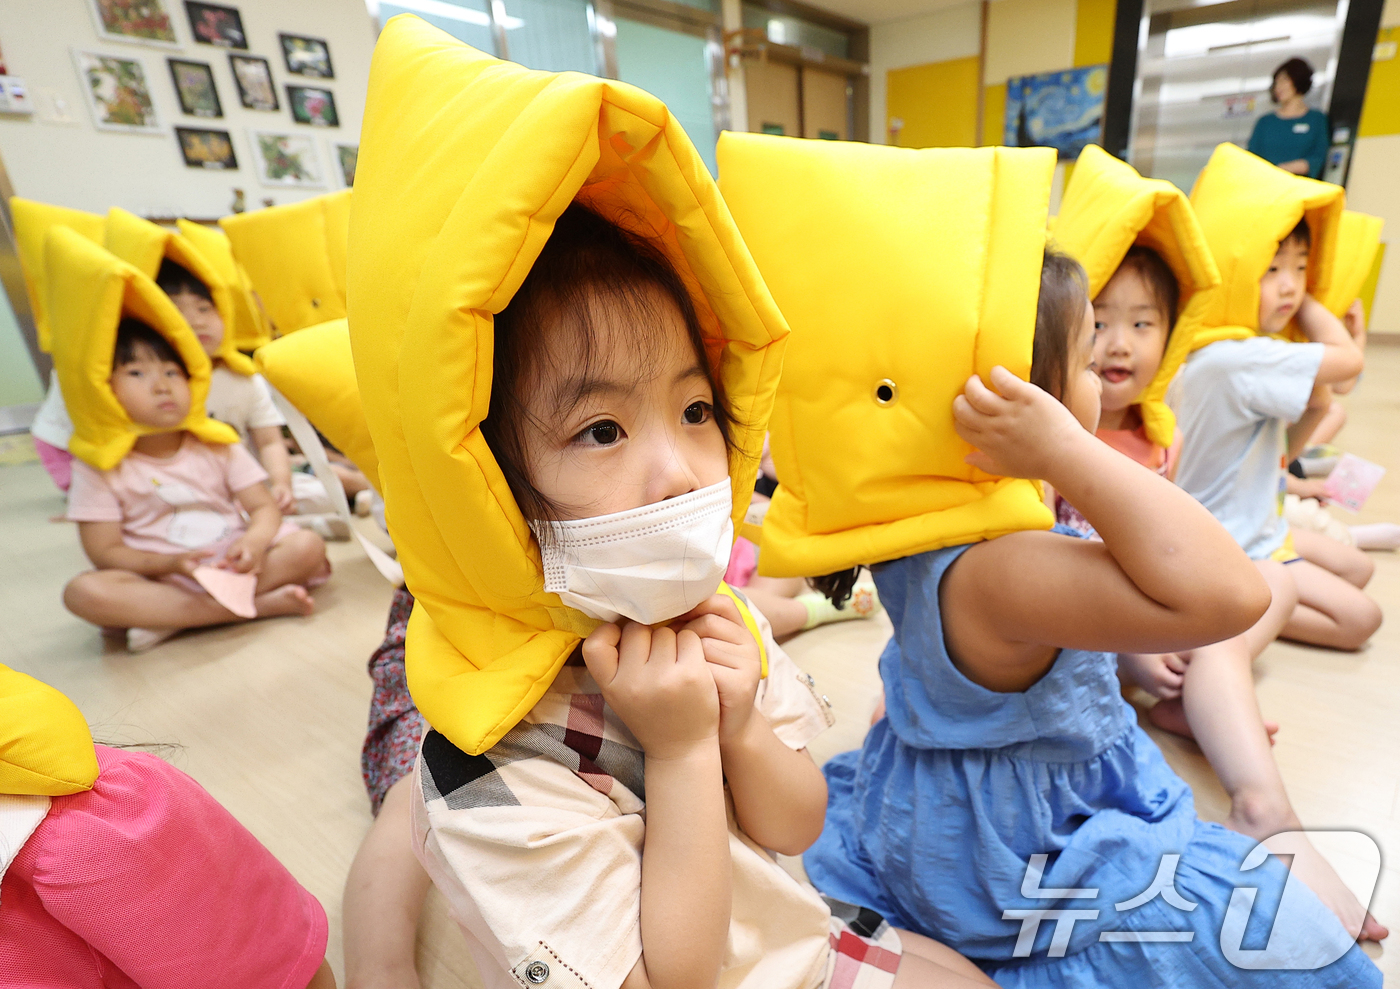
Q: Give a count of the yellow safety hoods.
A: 12